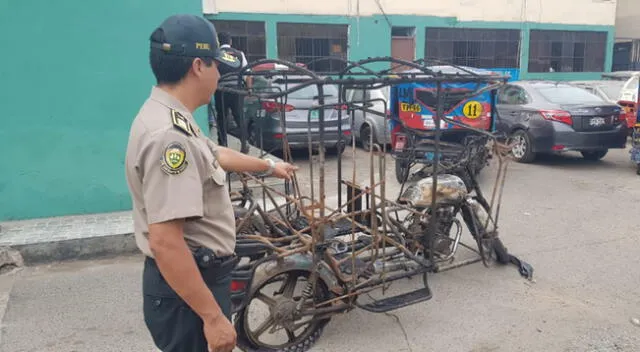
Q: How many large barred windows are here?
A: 4